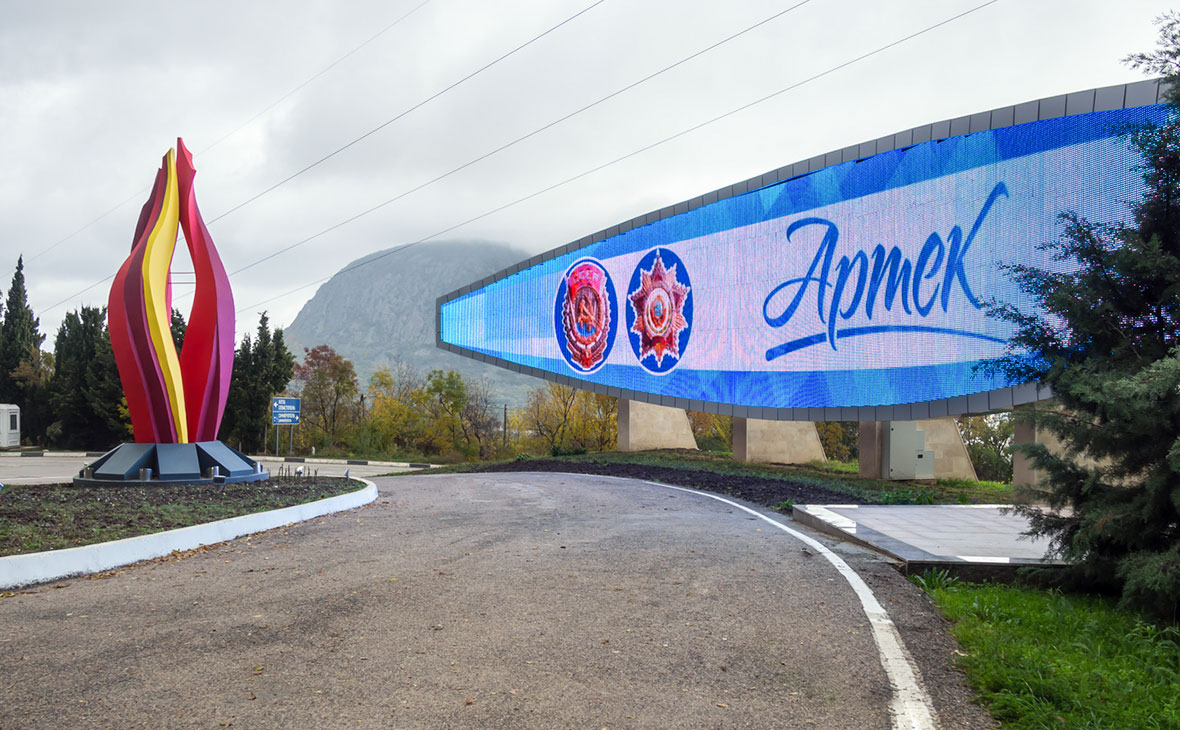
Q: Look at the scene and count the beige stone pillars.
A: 4